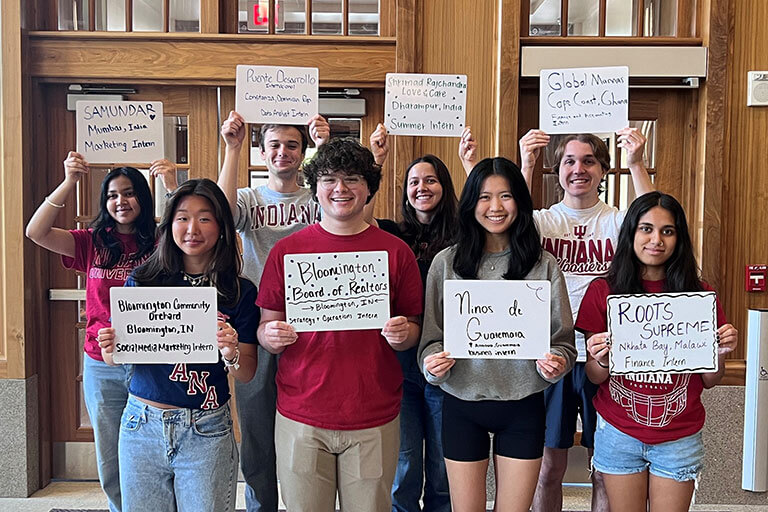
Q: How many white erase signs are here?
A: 8